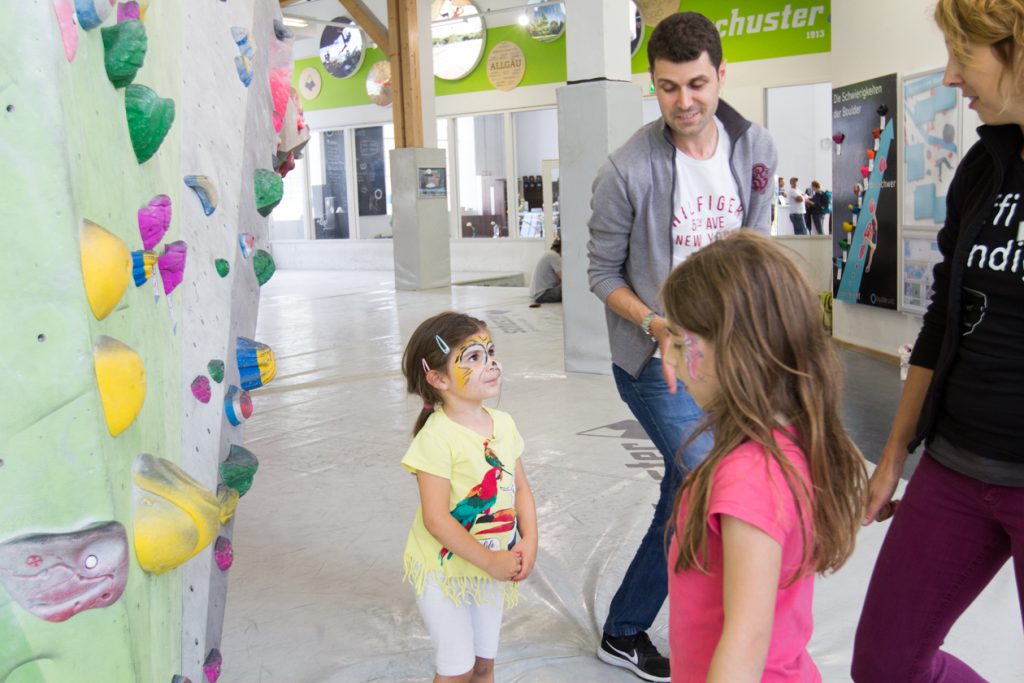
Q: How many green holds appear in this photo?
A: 7